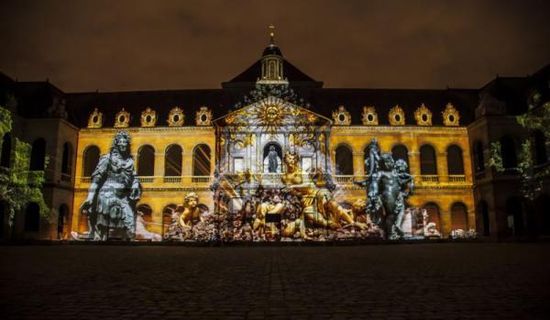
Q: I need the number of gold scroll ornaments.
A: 10